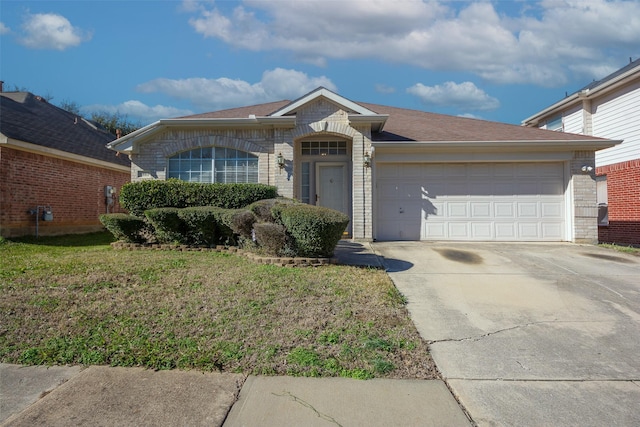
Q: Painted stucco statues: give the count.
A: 0